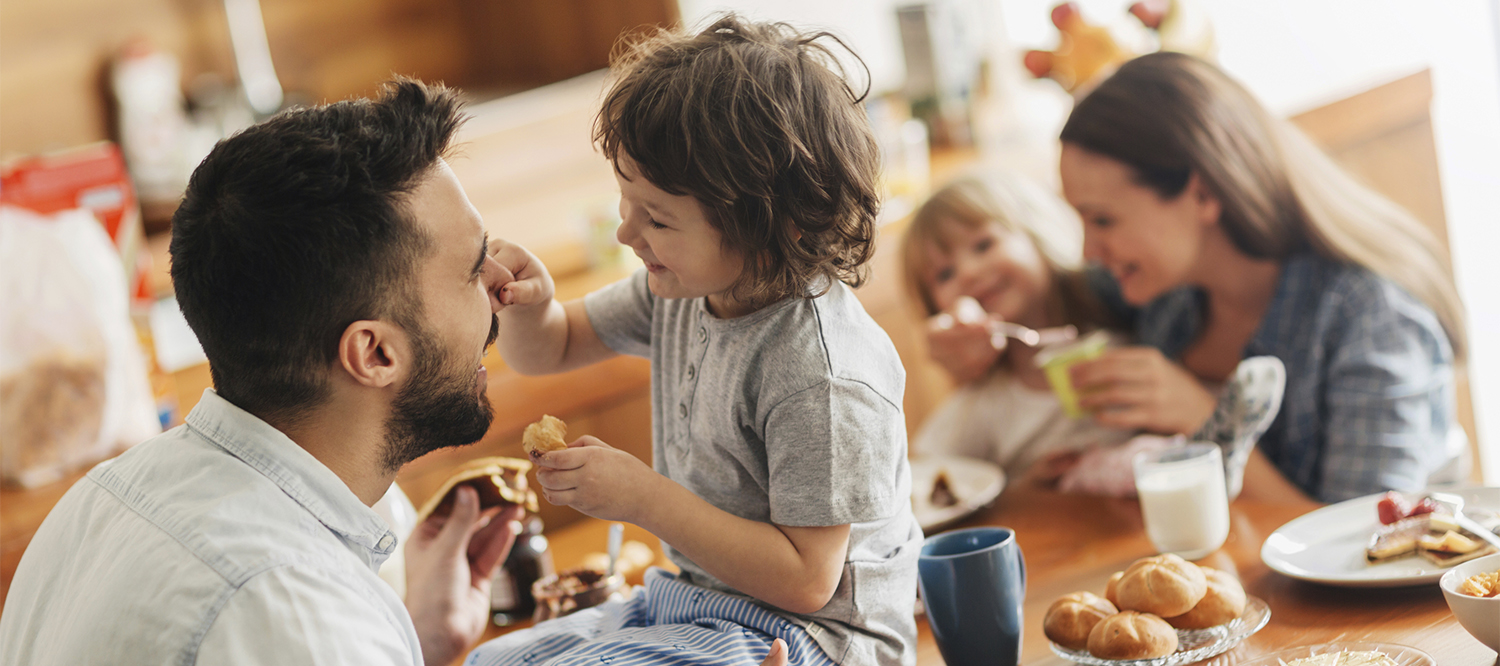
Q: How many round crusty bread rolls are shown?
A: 5